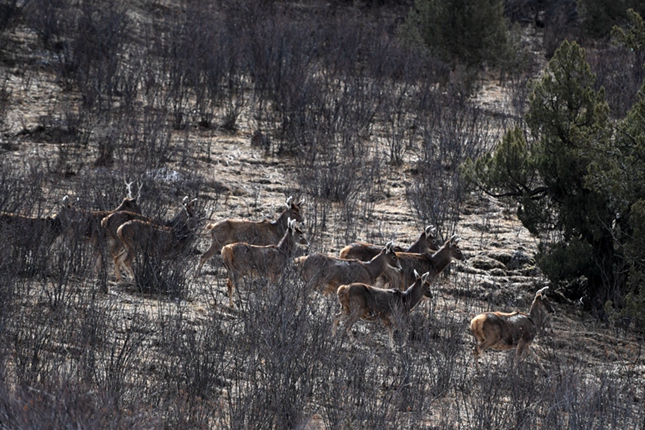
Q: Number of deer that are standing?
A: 11